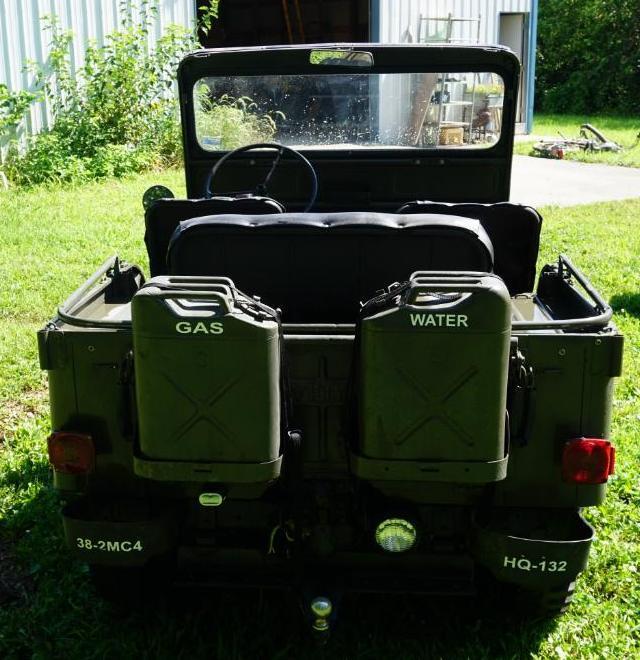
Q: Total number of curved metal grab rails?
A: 2